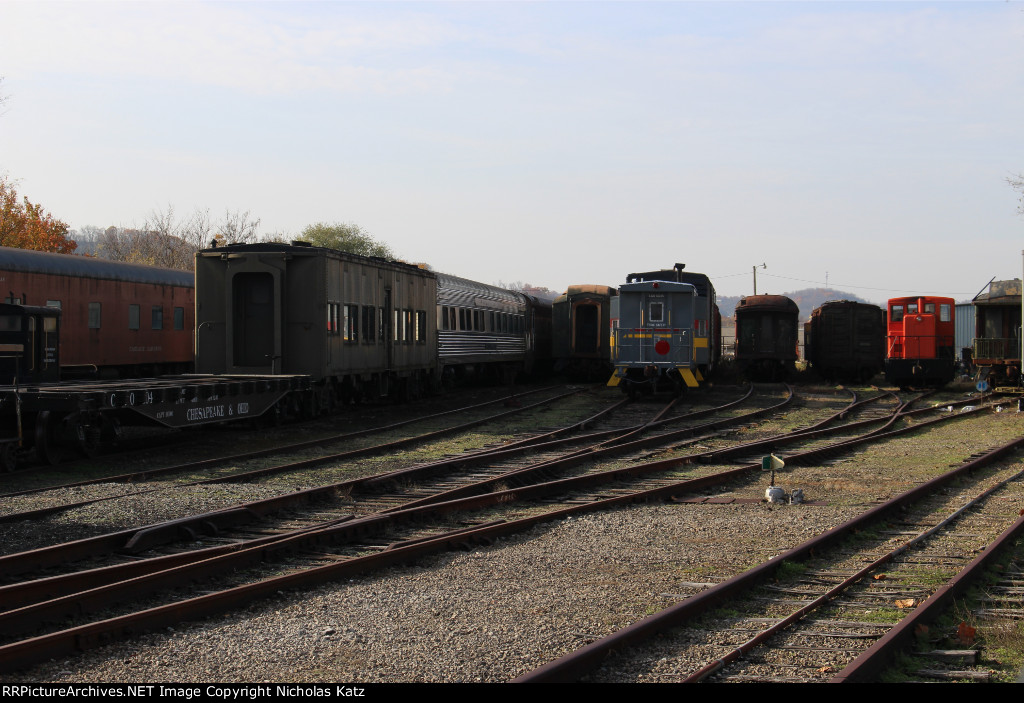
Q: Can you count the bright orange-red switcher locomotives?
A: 1